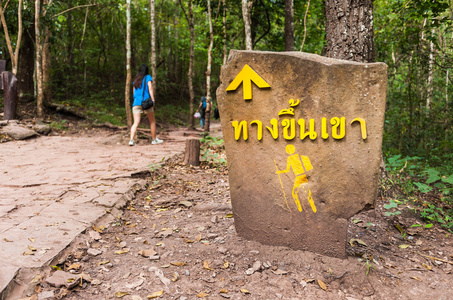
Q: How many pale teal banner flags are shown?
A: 0